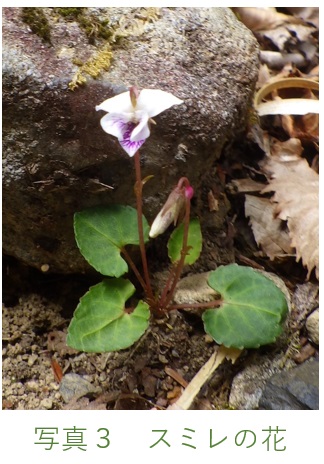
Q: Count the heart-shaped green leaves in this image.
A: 3